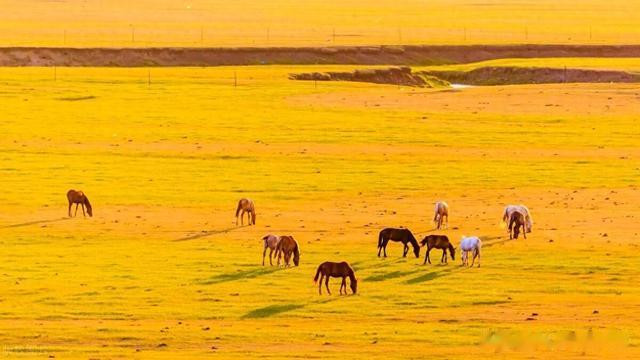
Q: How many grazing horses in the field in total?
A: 11